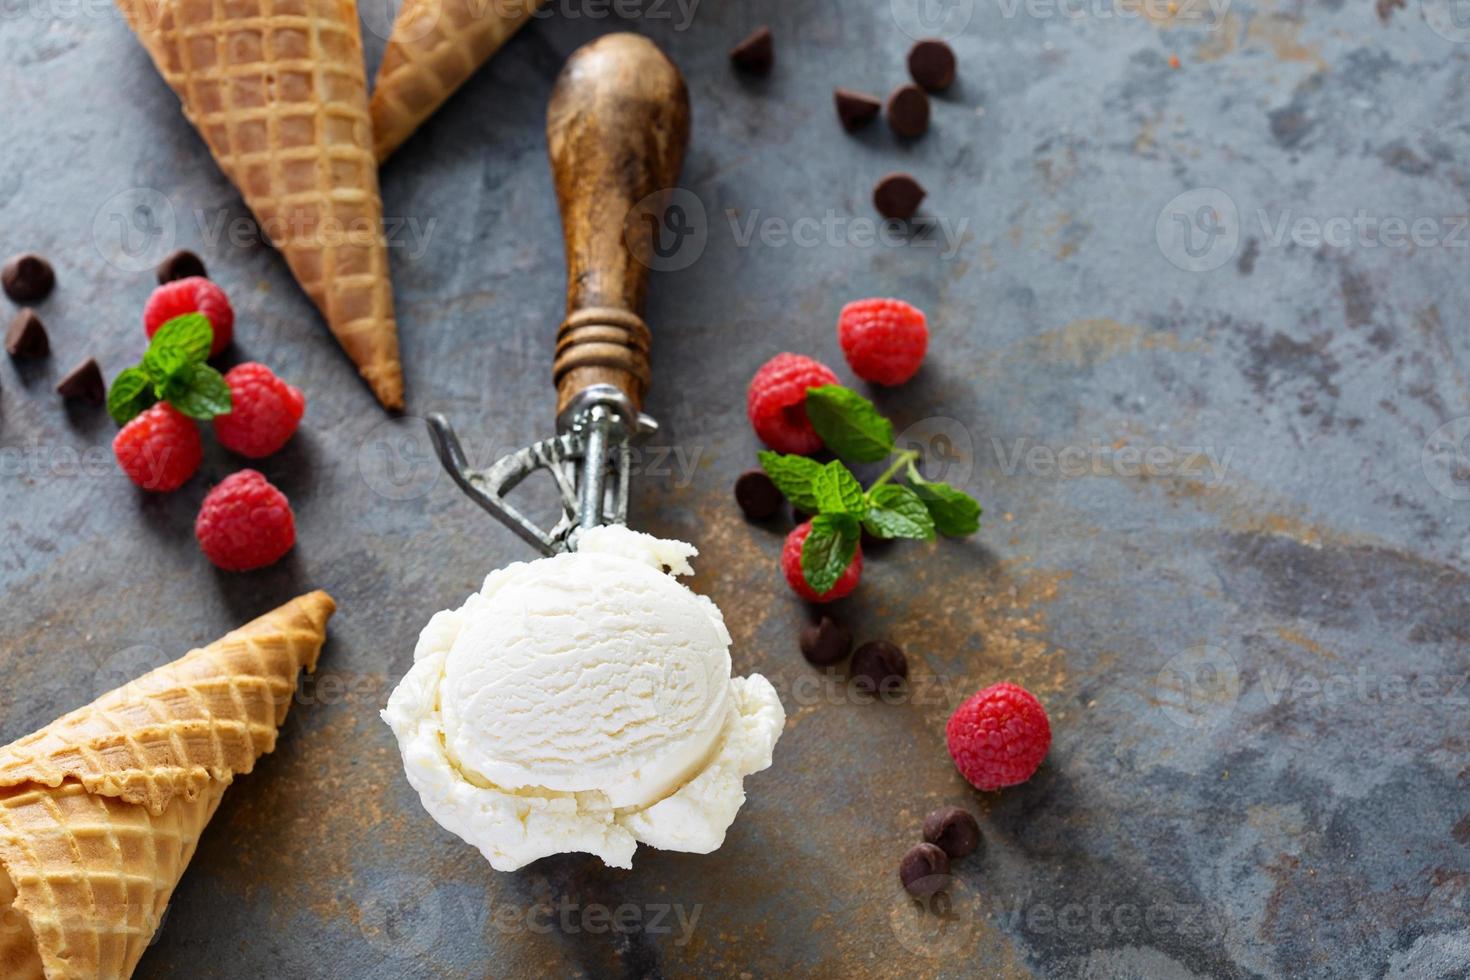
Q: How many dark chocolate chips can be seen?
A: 14